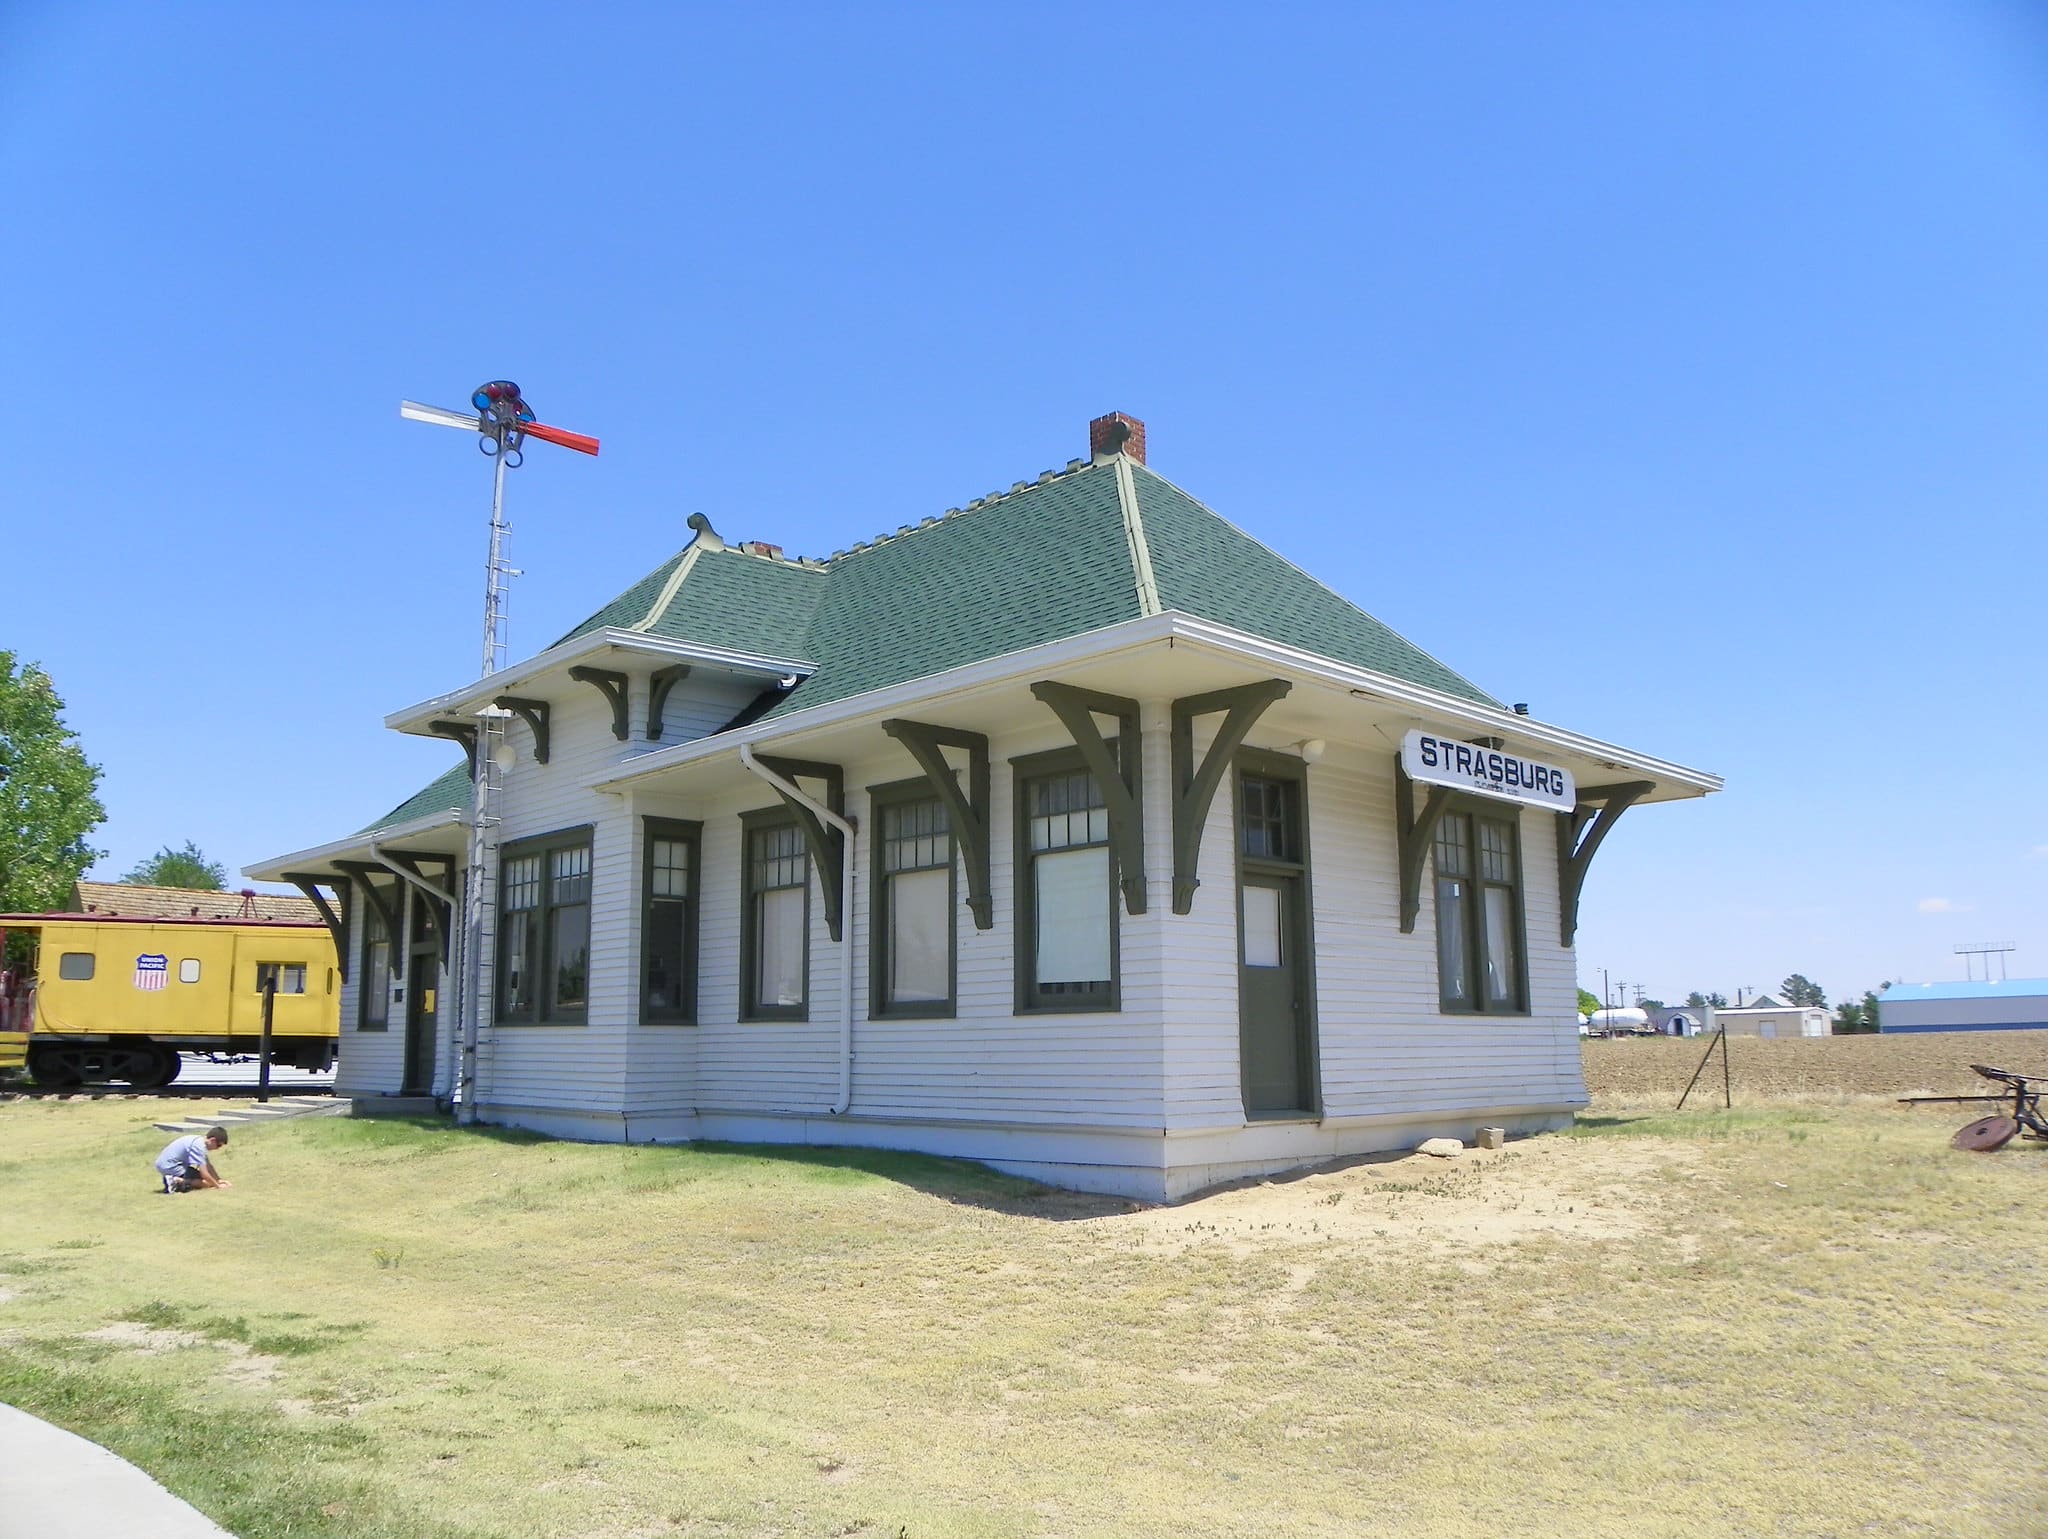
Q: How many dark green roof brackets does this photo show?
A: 13